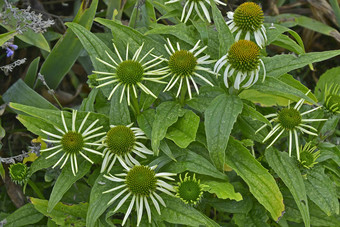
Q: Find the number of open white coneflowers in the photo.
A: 9